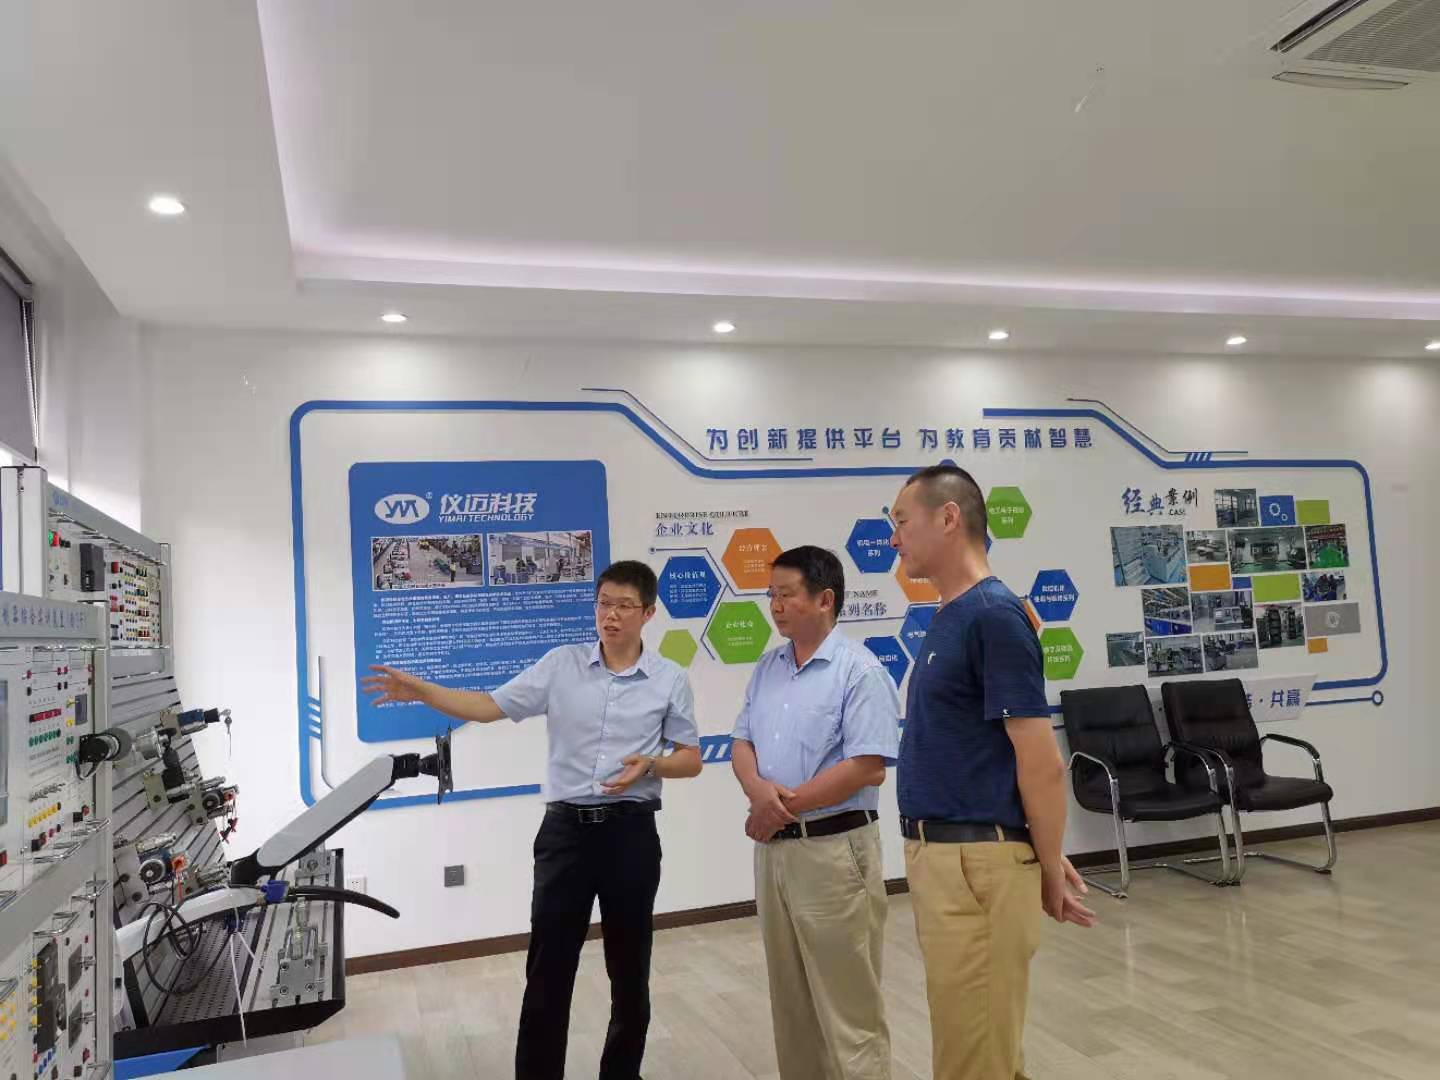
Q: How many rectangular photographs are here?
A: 14